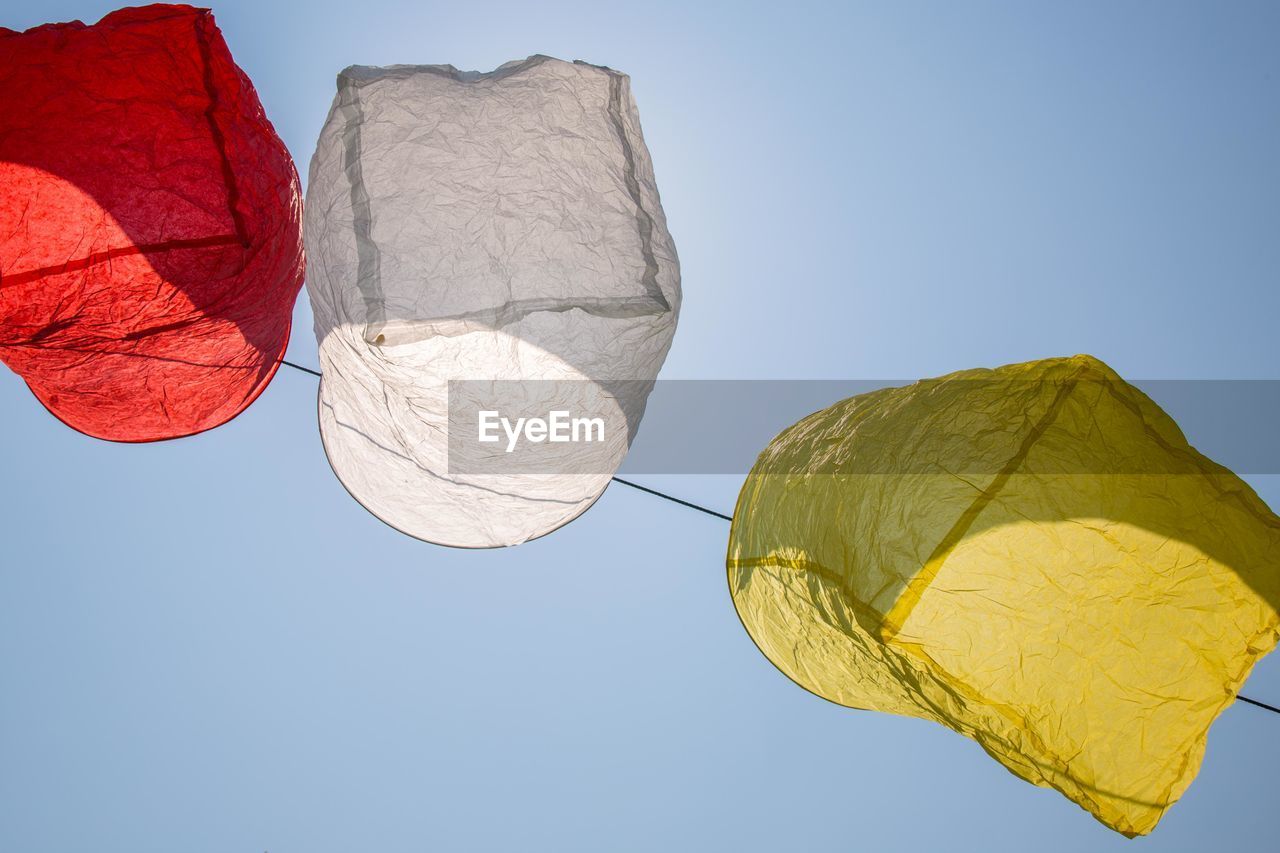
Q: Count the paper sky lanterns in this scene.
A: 3